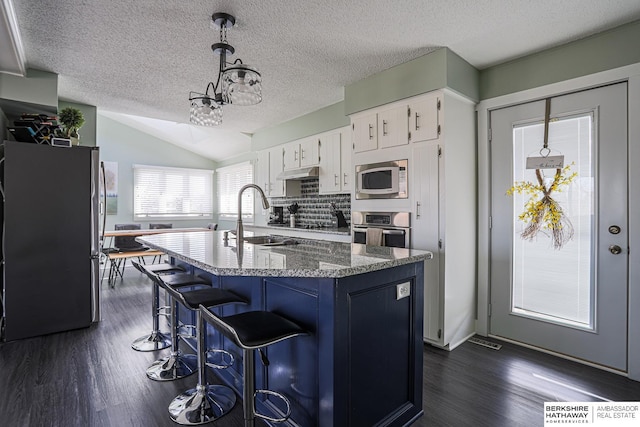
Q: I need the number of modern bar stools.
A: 4